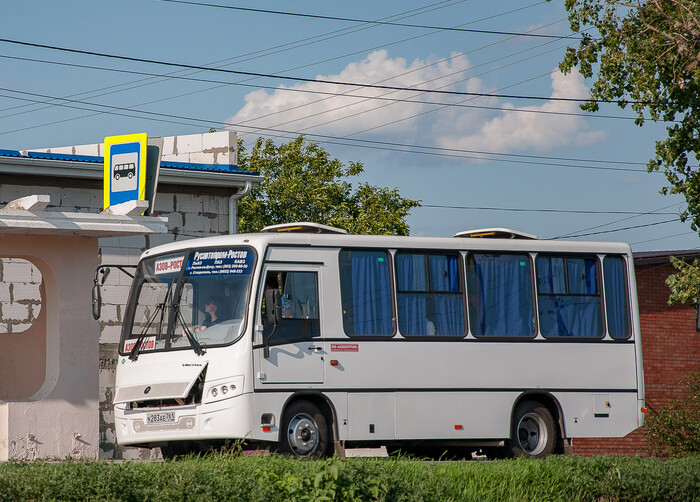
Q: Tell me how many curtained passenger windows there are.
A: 5